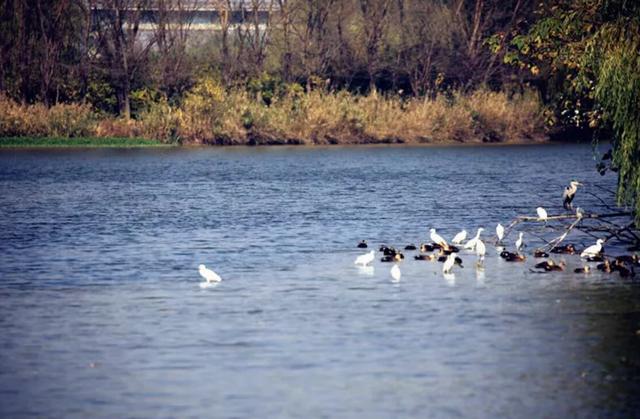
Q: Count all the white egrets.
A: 12